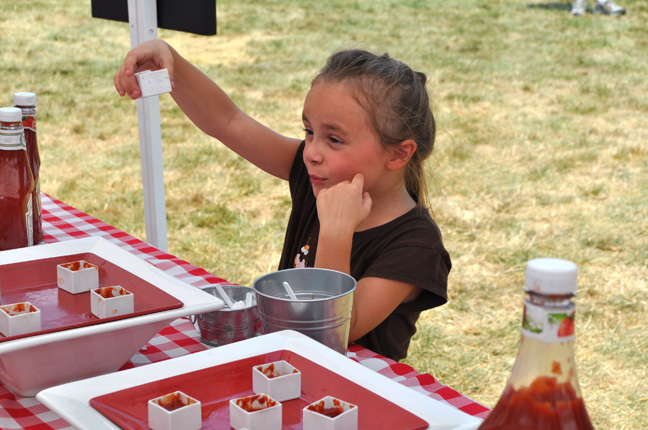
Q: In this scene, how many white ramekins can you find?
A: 8